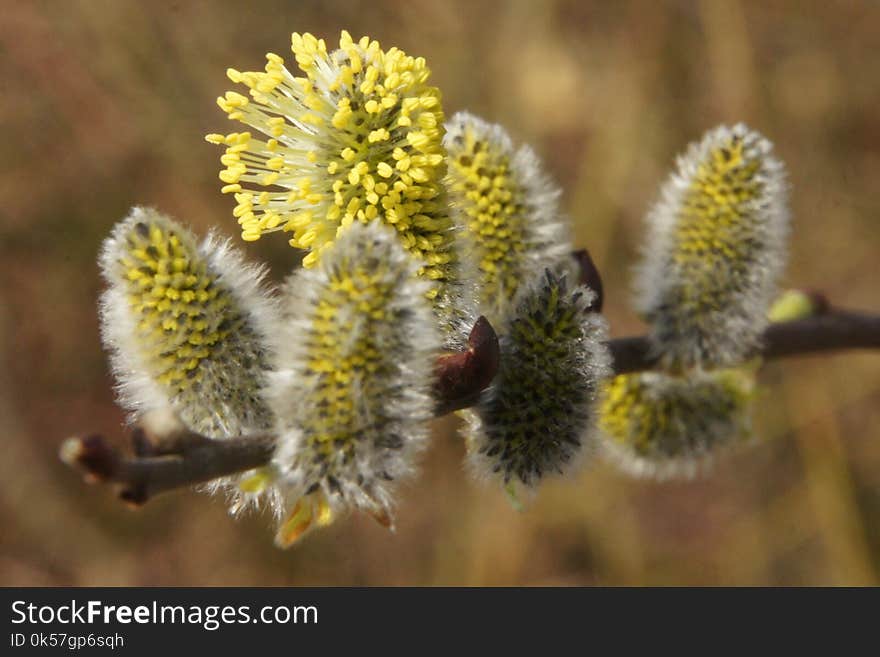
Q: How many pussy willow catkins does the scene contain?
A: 7